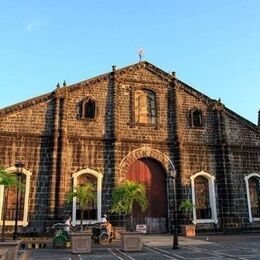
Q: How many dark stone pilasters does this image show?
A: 4